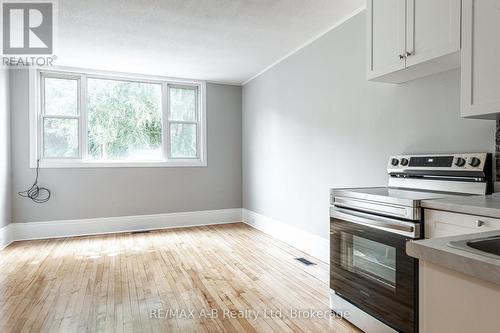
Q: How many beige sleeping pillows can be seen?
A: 0